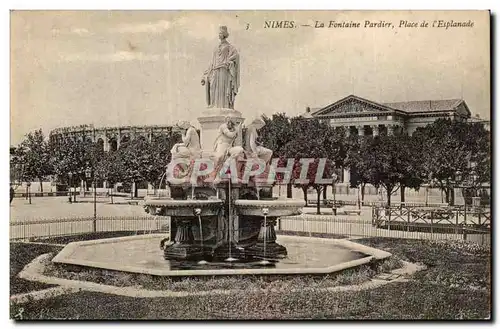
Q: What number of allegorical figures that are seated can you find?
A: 3